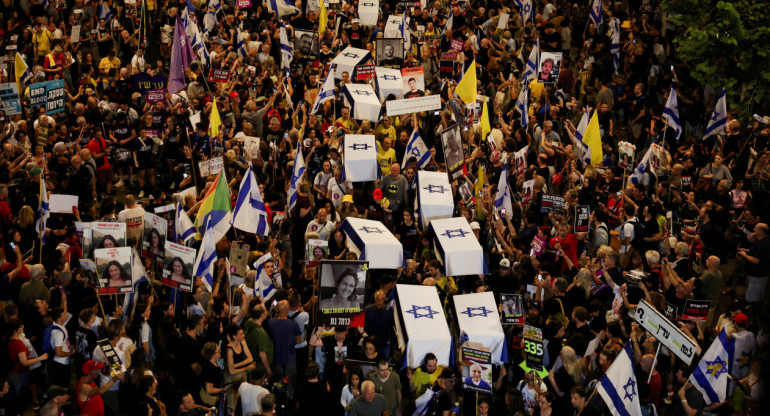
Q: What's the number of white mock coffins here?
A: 11